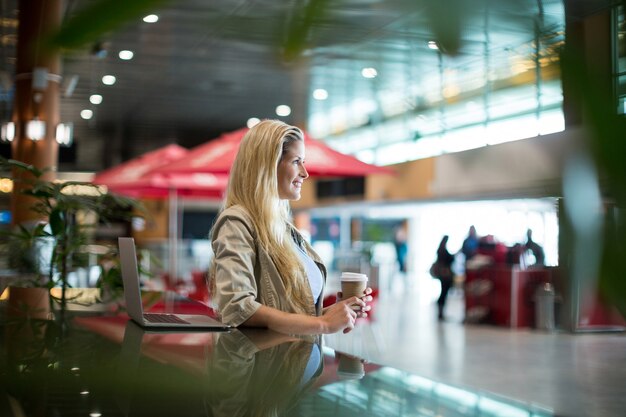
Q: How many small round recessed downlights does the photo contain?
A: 10